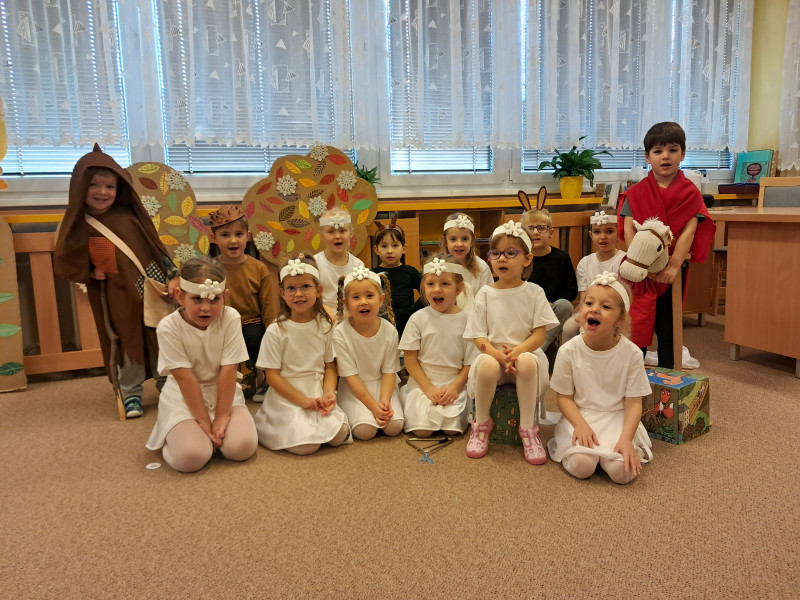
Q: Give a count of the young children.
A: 14